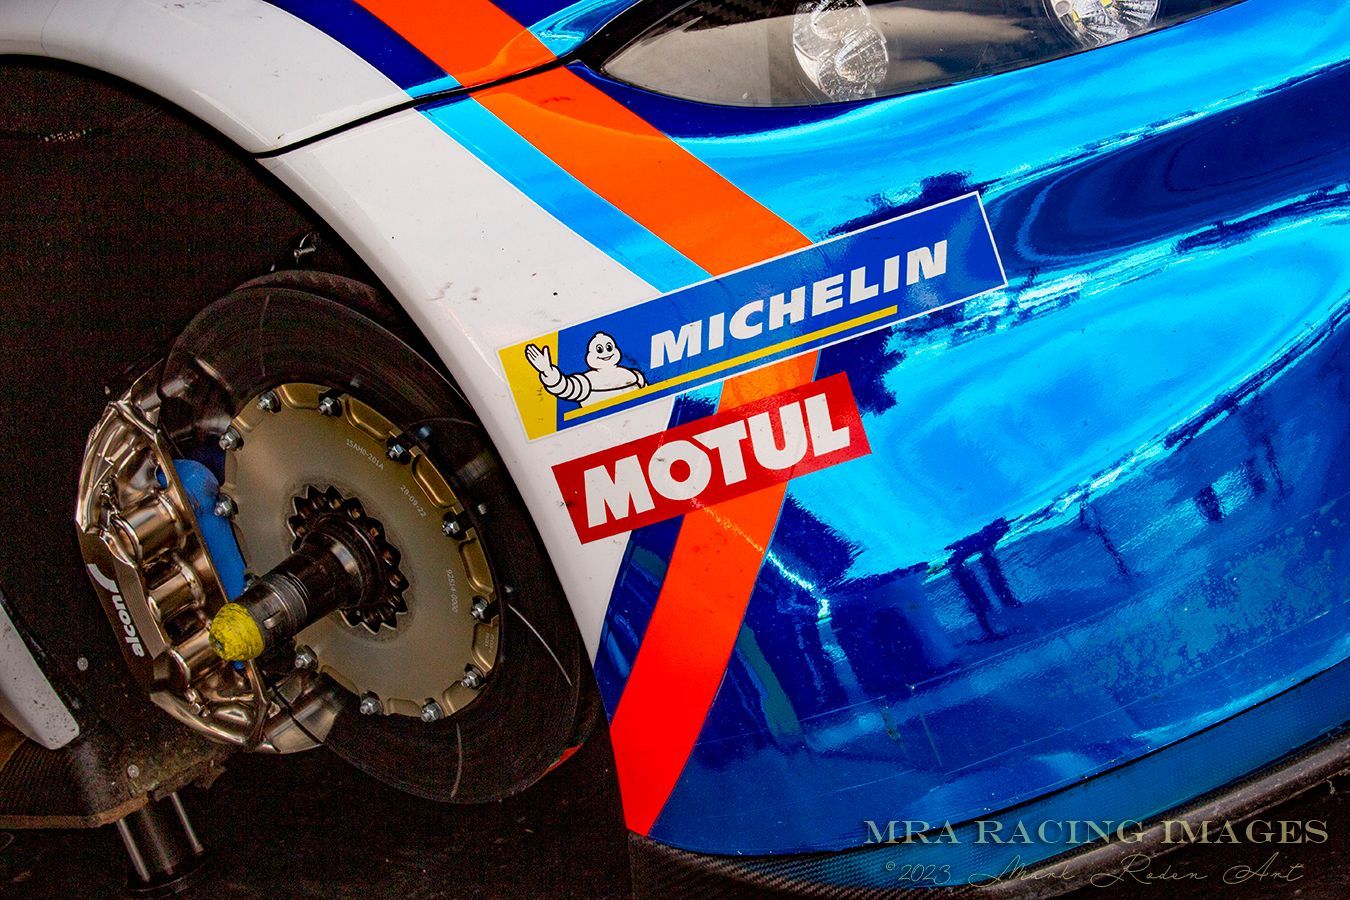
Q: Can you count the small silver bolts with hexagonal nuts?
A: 11